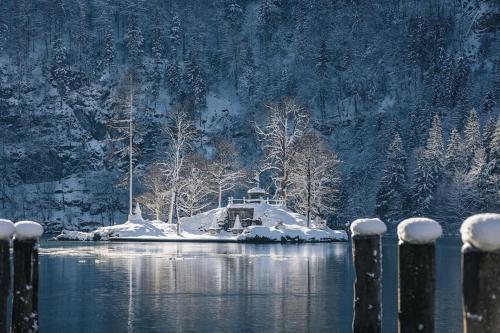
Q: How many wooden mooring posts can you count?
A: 5